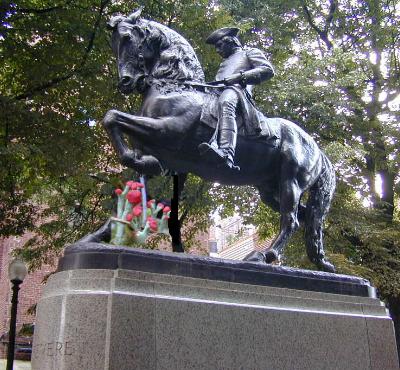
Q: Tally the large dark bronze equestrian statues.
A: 1